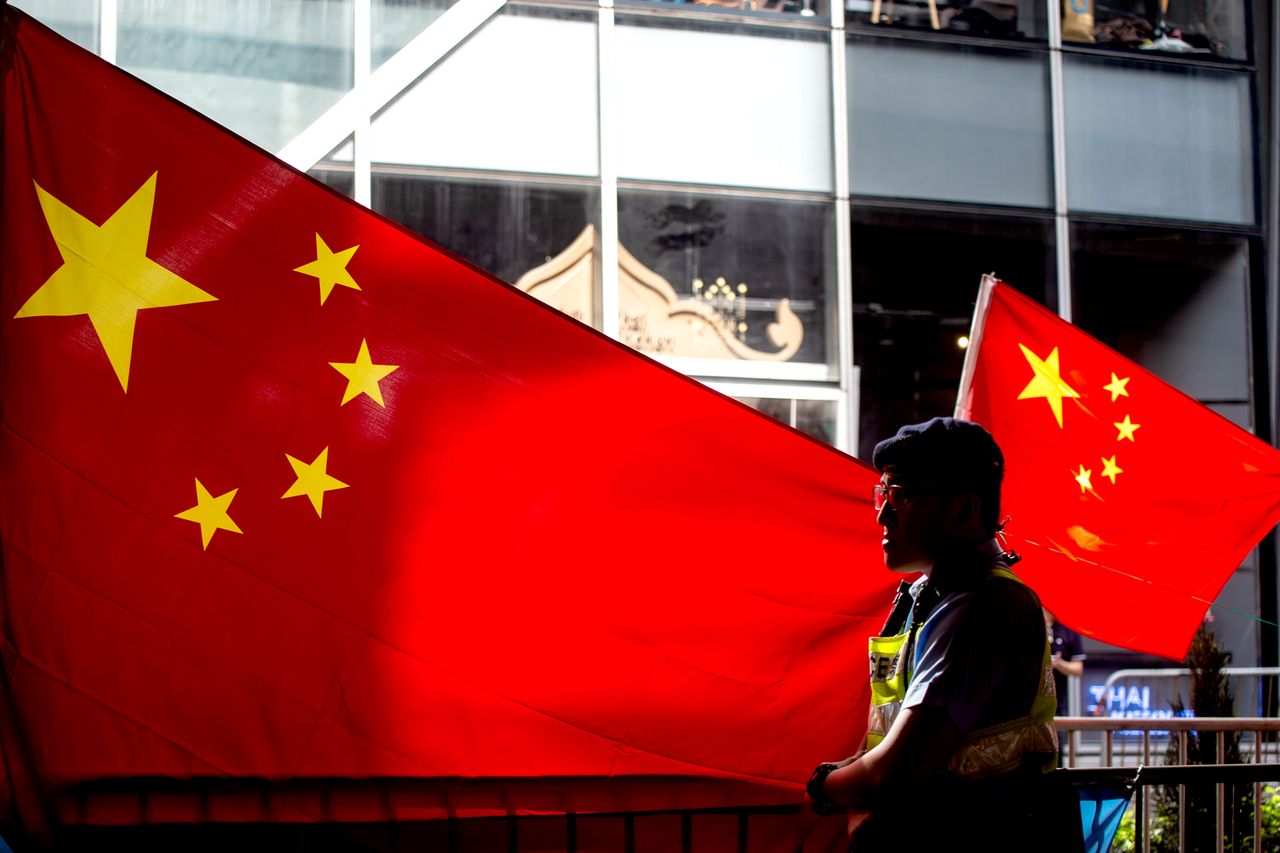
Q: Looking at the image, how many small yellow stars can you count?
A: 8